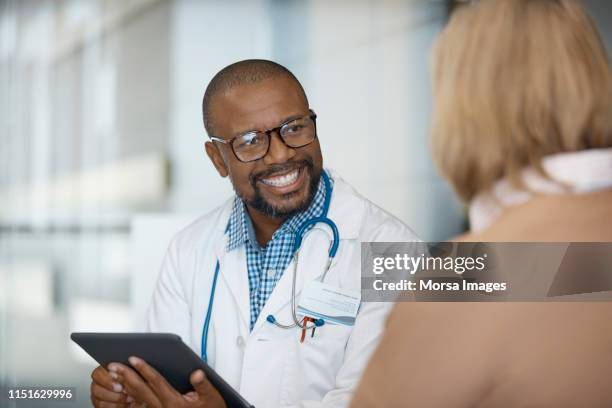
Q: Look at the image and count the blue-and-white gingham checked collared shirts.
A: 1